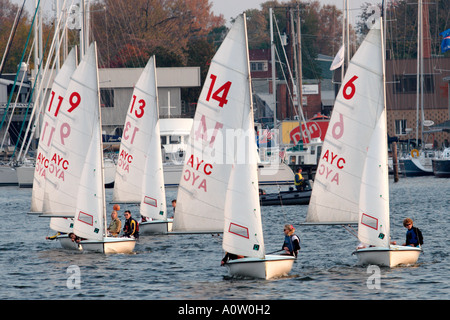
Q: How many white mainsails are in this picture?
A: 5